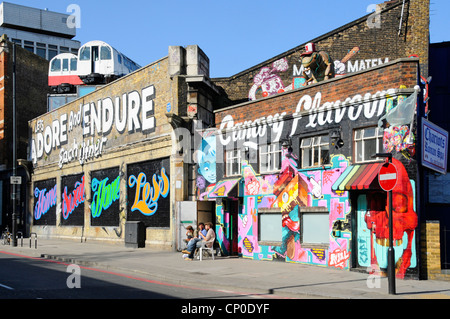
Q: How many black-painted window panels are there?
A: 4